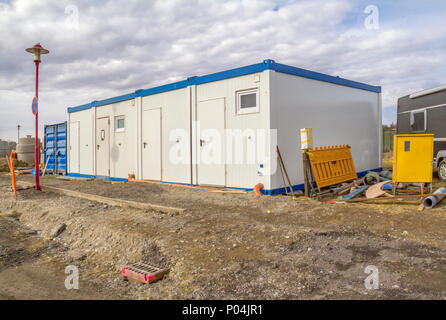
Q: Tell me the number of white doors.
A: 4